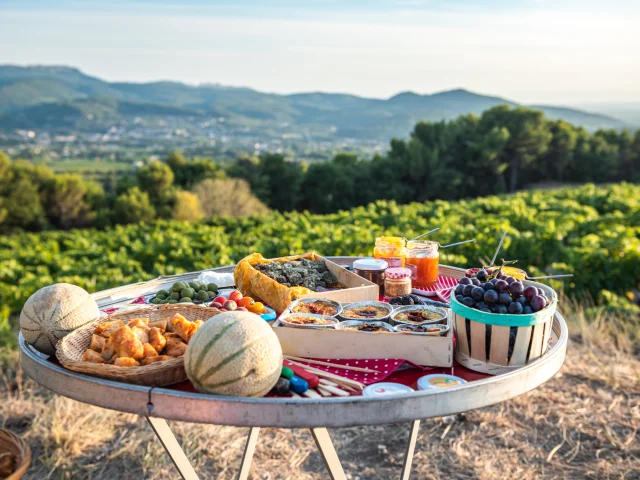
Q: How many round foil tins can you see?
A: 6